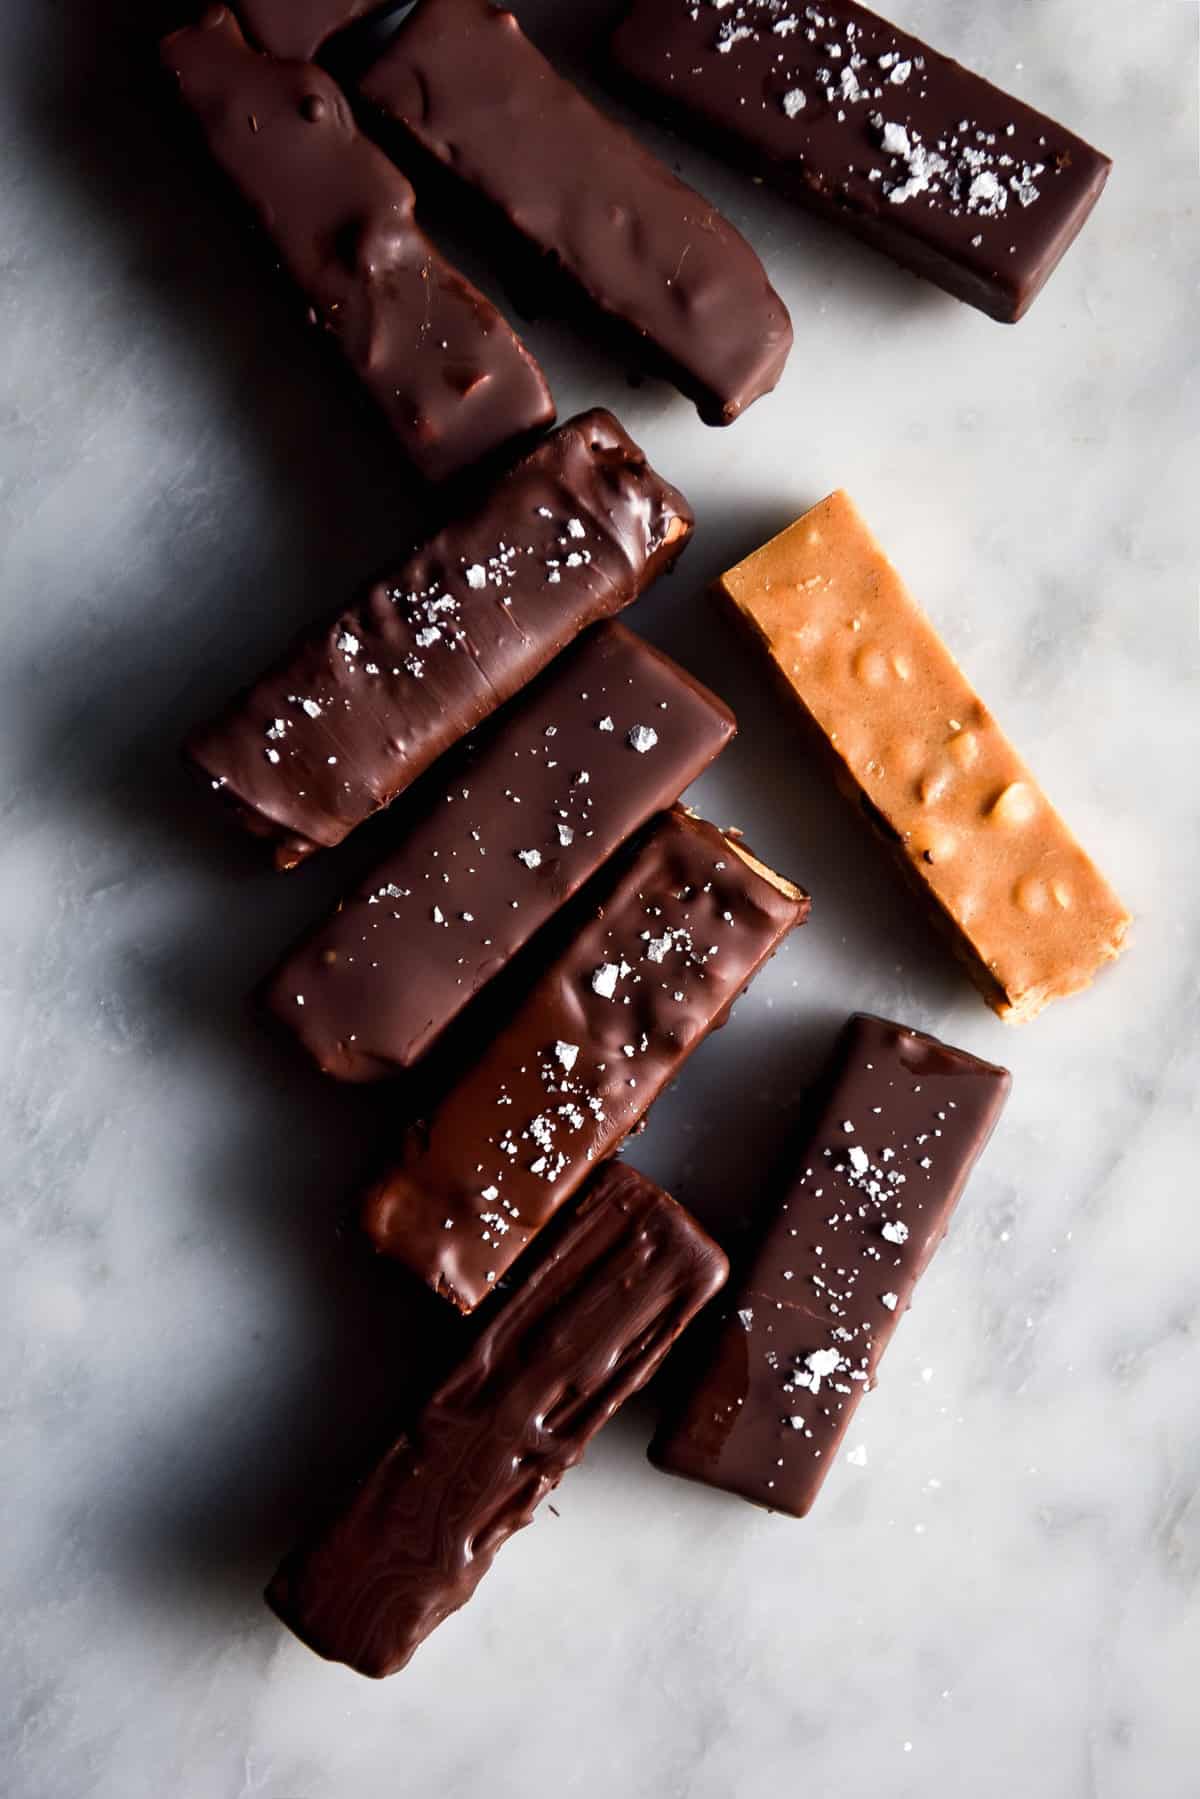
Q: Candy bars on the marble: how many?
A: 10